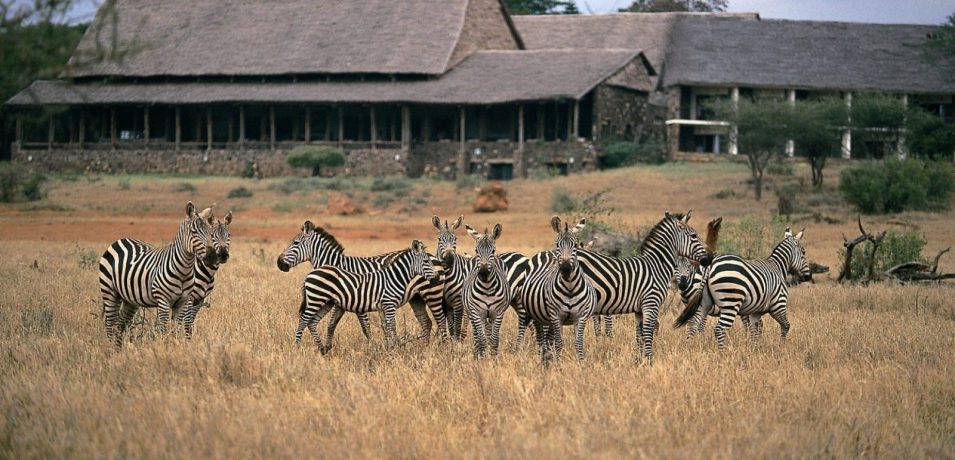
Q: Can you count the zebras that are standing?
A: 10